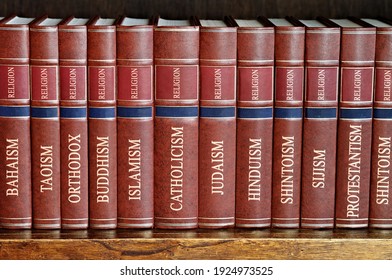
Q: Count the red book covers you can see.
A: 12